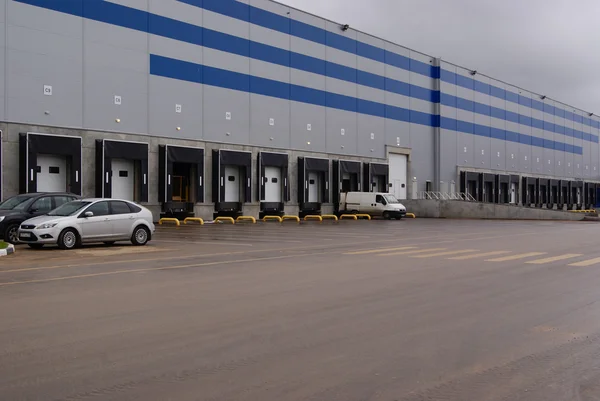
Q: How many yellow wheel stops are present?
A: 11